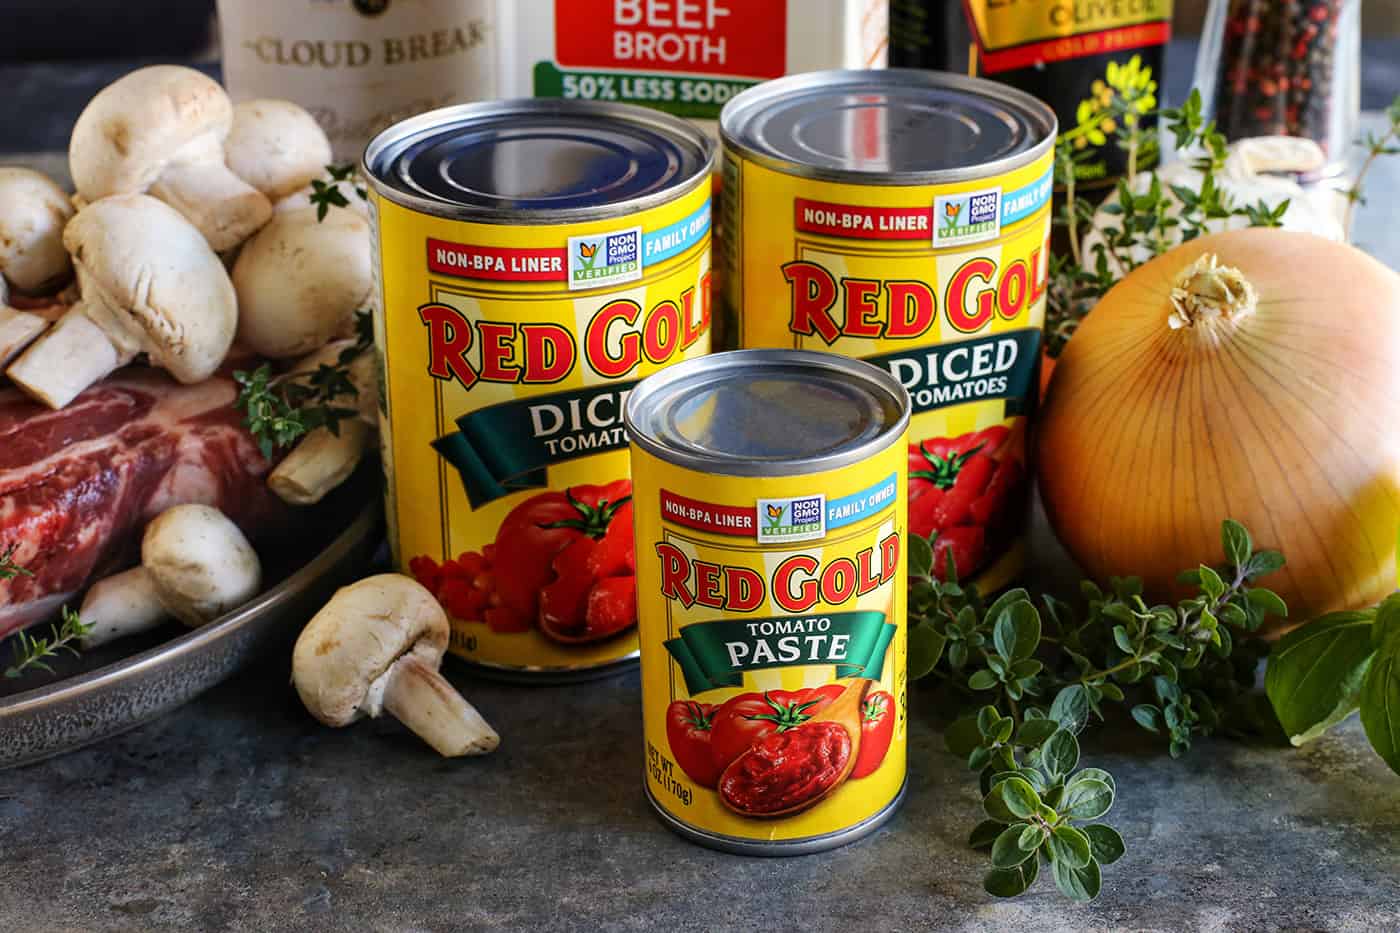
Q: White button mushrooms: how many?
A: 9